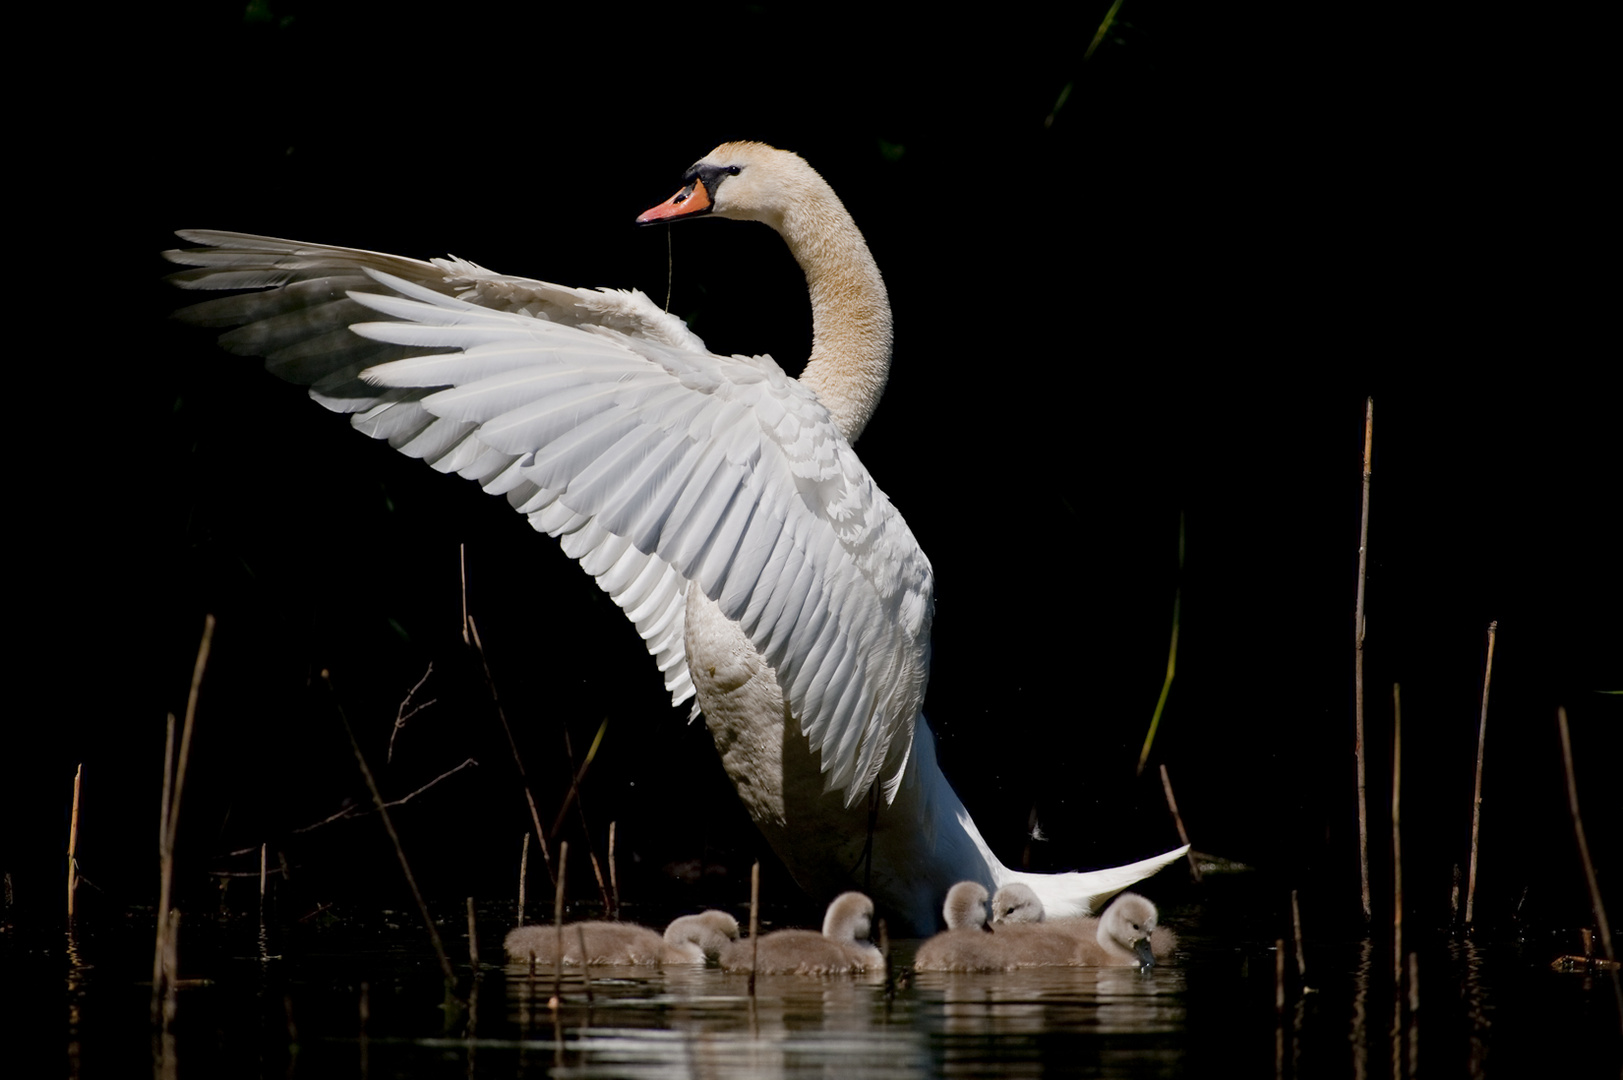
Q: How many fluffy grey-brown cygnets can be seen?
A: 5